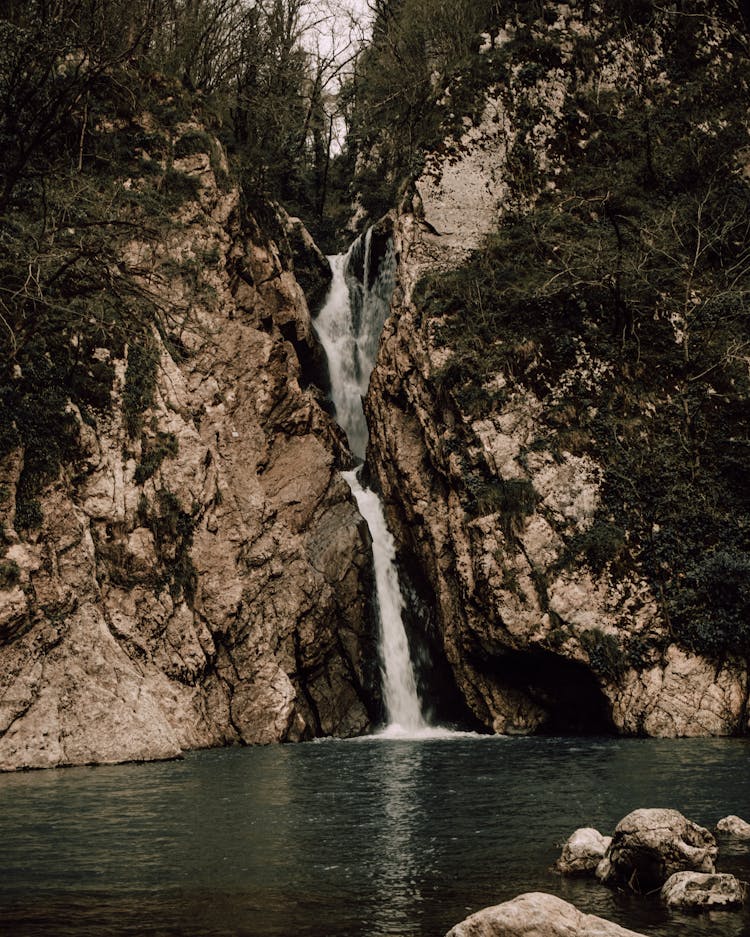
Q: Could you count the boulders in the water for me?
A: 5